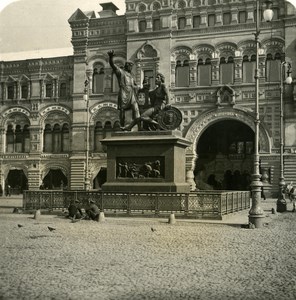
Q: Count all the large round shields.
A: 1